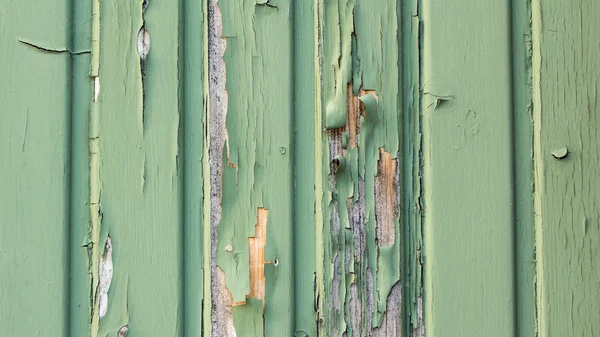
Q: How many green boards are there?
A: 6